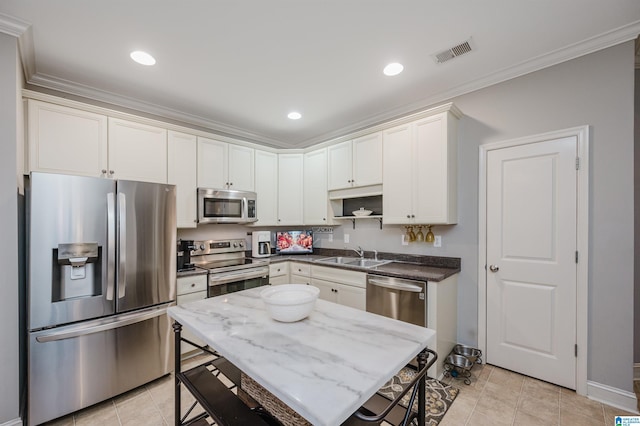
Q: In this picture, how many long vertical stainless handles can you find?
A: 2